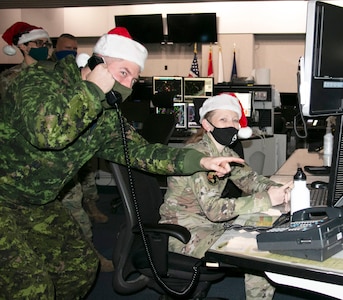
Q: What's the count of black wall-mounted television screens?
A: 2